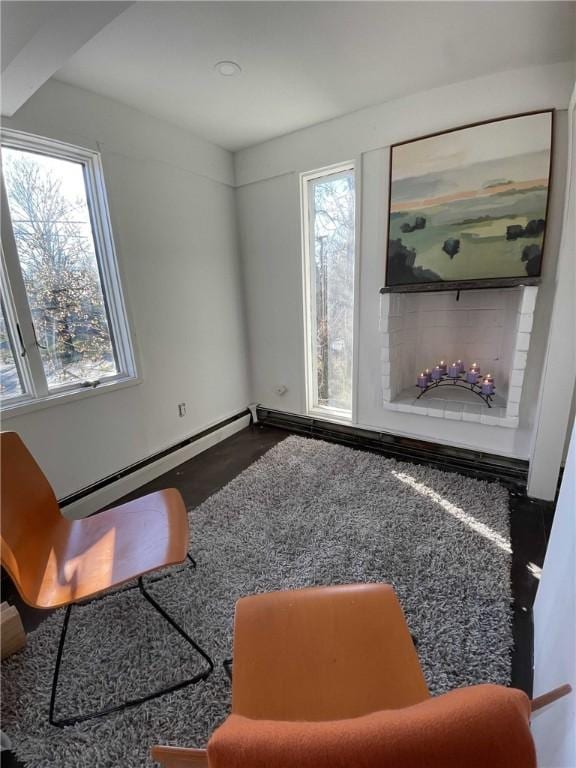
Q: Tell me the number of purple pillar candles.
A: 10